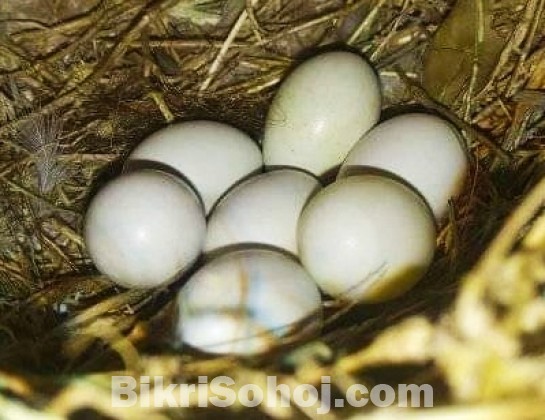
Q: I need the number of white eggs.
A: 7